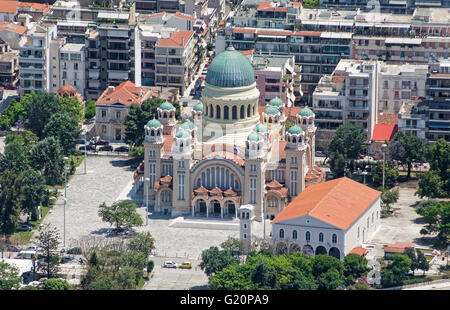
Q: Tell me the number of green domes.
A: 12